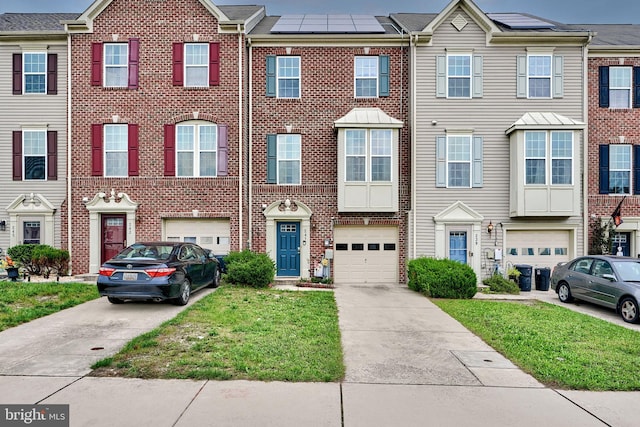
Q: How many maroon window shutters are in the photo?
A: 12